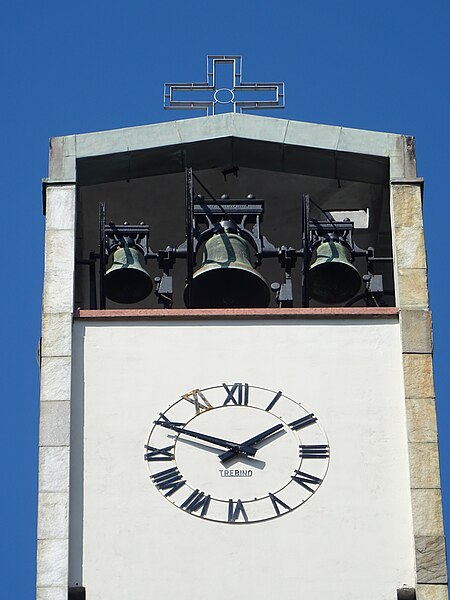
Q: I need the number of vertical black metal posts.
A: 3